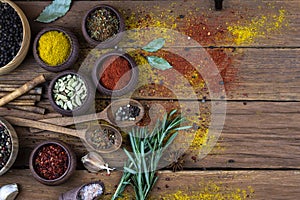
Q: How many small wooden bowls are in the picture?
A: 5